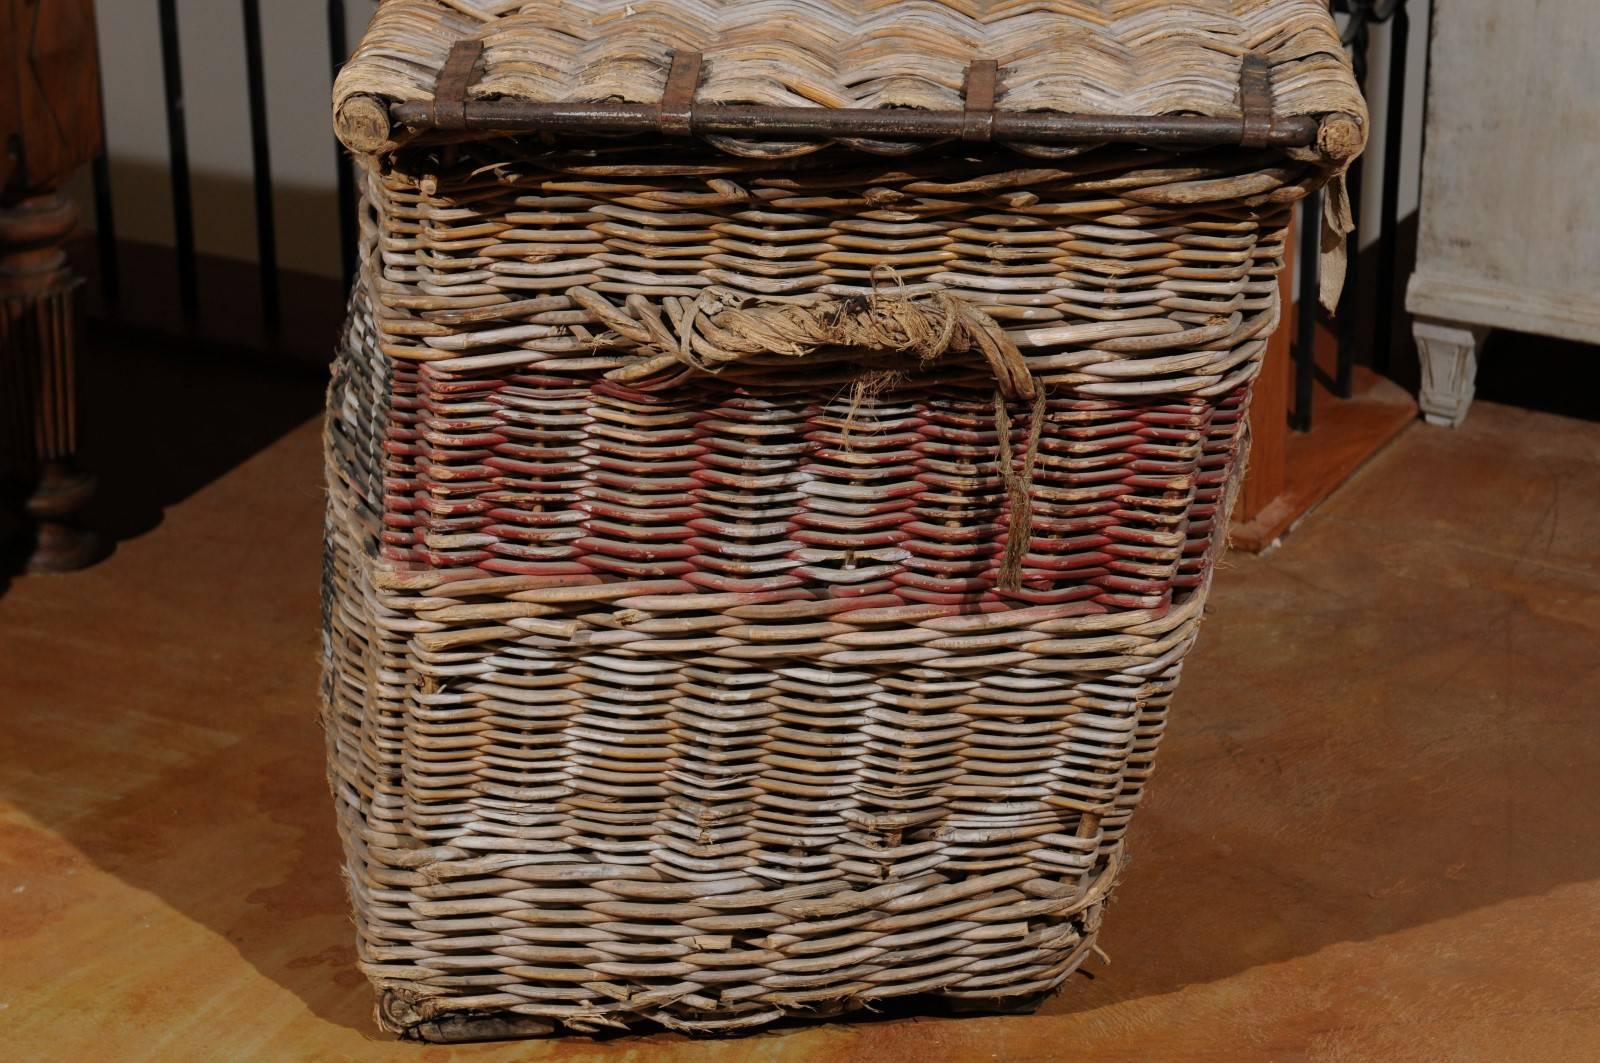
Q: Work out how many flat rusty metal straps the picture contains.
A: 4